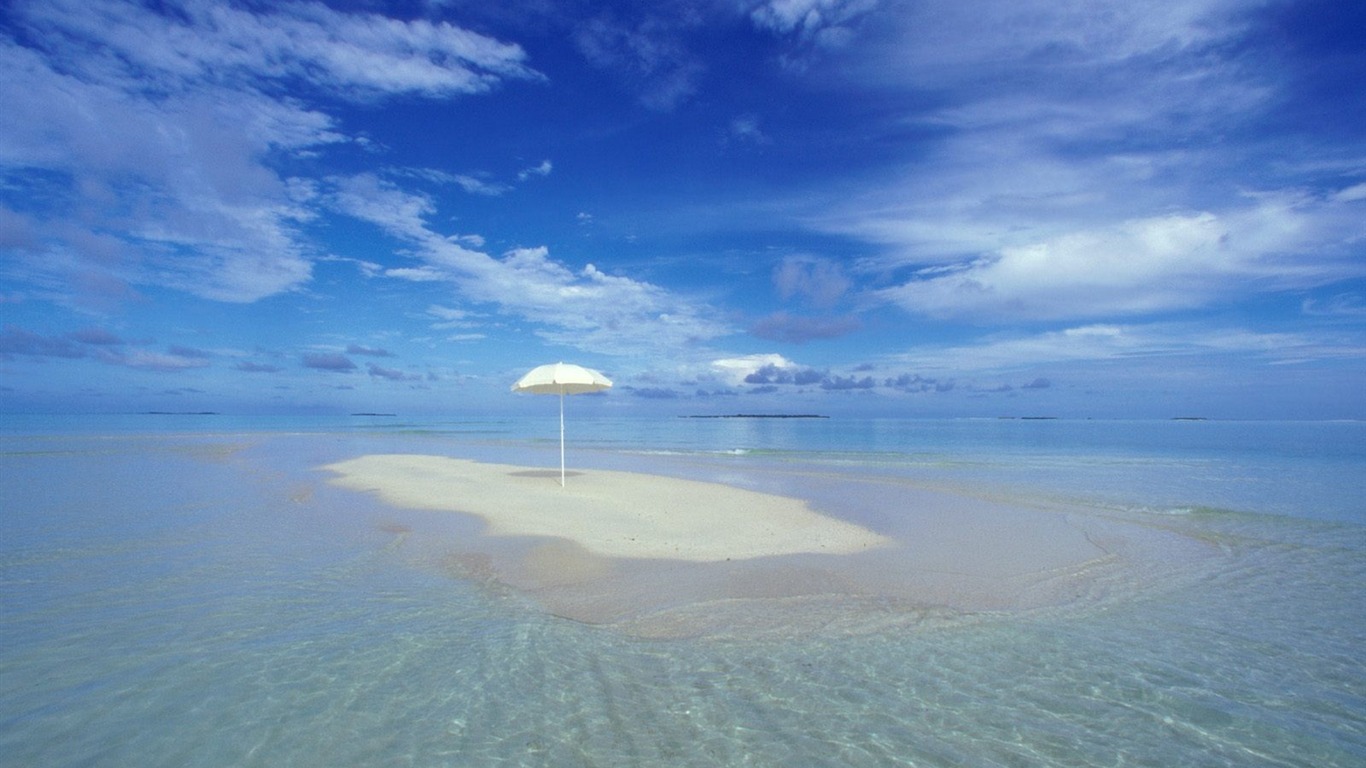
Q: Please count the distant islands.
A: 5